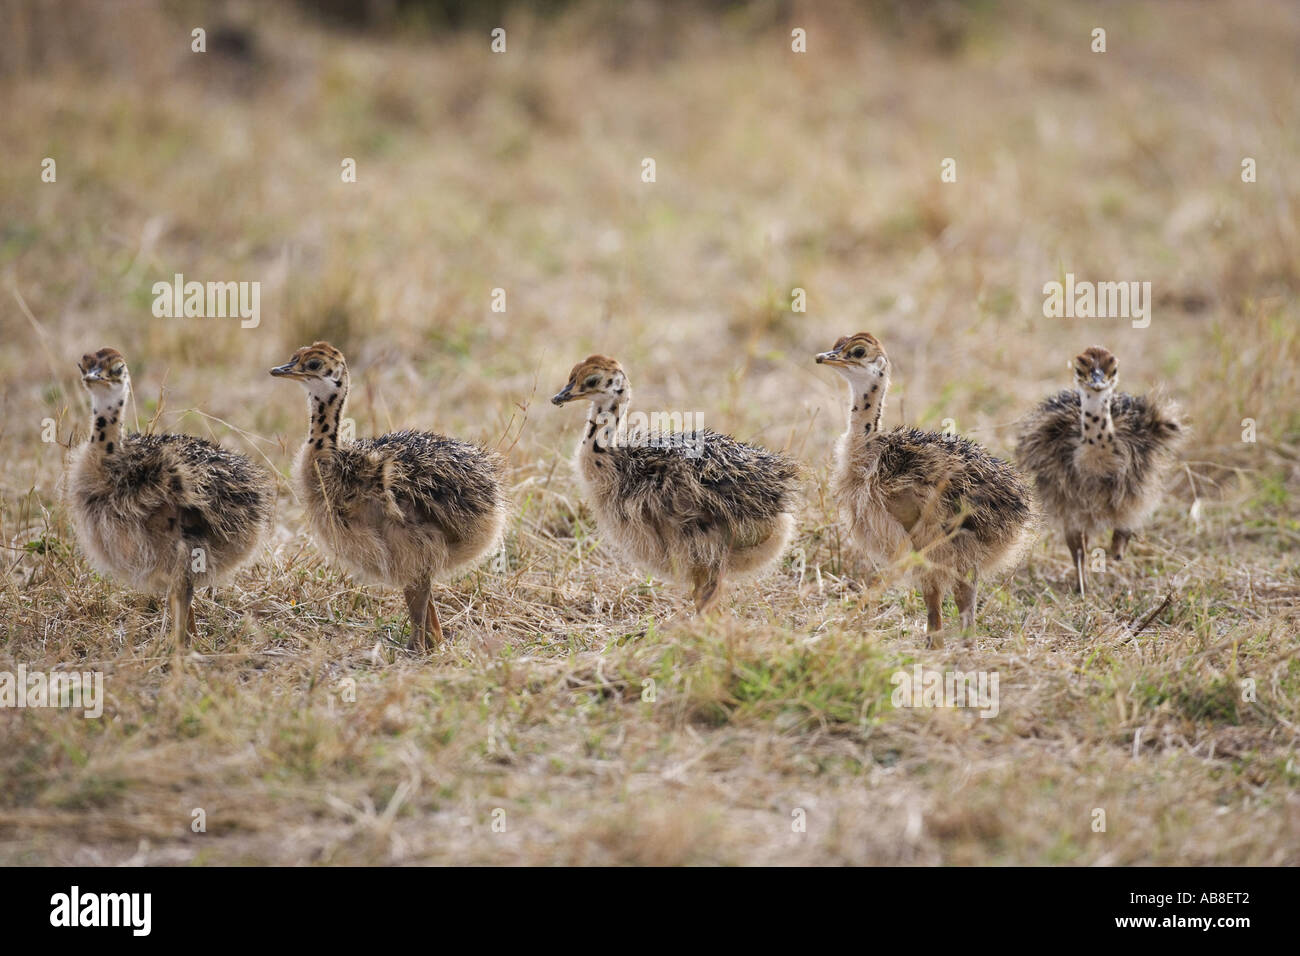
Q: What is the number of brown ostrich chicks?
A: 5